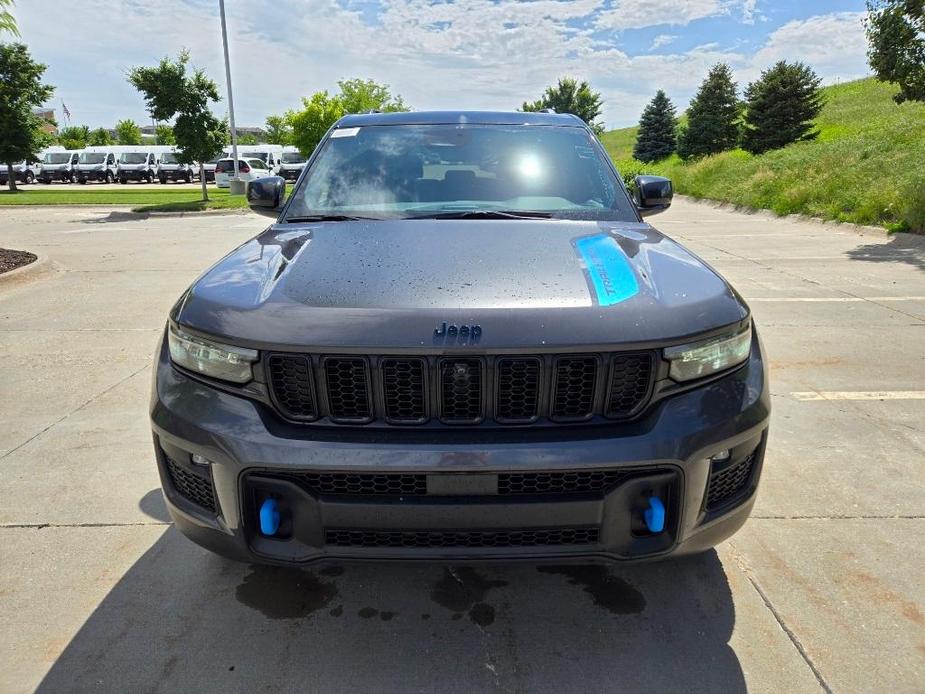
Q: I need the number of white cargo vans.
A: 8